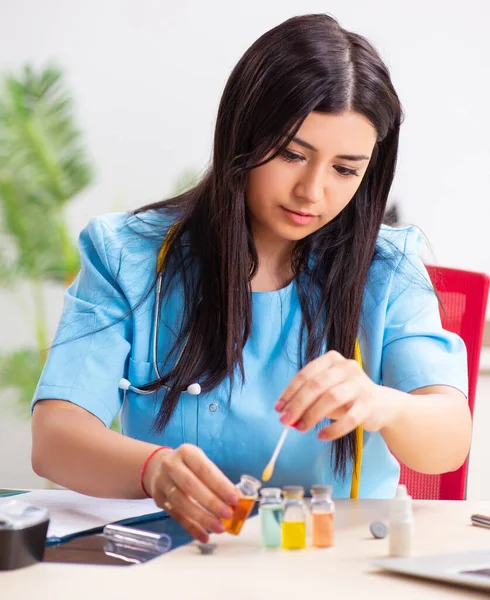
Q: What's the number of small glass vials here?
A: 4